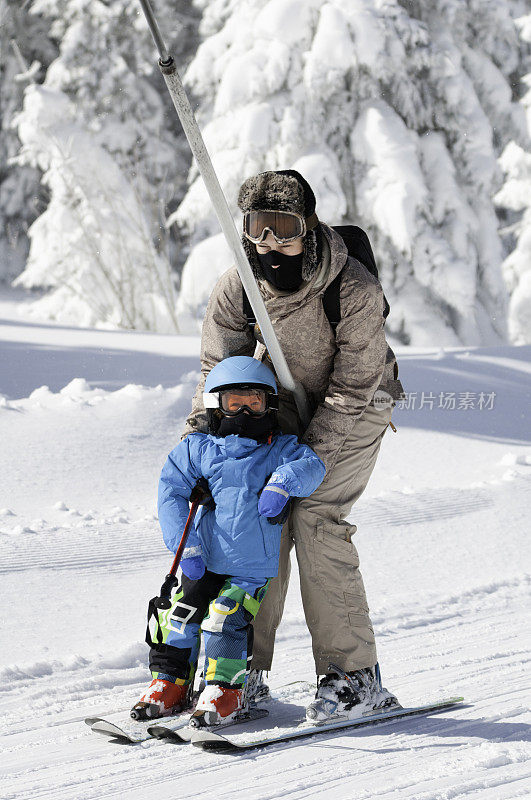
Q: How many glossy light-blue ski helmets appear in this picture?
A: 1